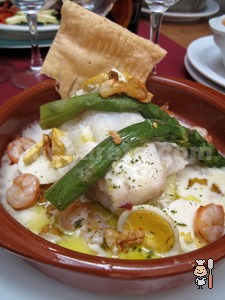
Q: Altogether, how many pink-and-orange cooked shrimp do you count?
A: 4